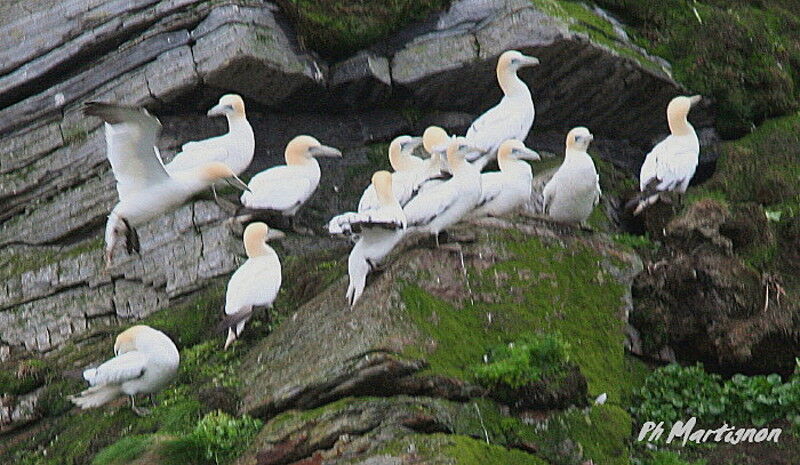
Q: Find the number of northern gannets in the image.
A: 13